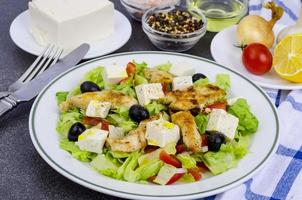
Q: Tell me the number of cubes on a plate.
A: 8